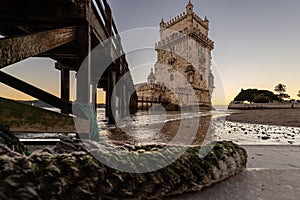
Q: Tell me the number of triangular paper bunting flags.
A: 0